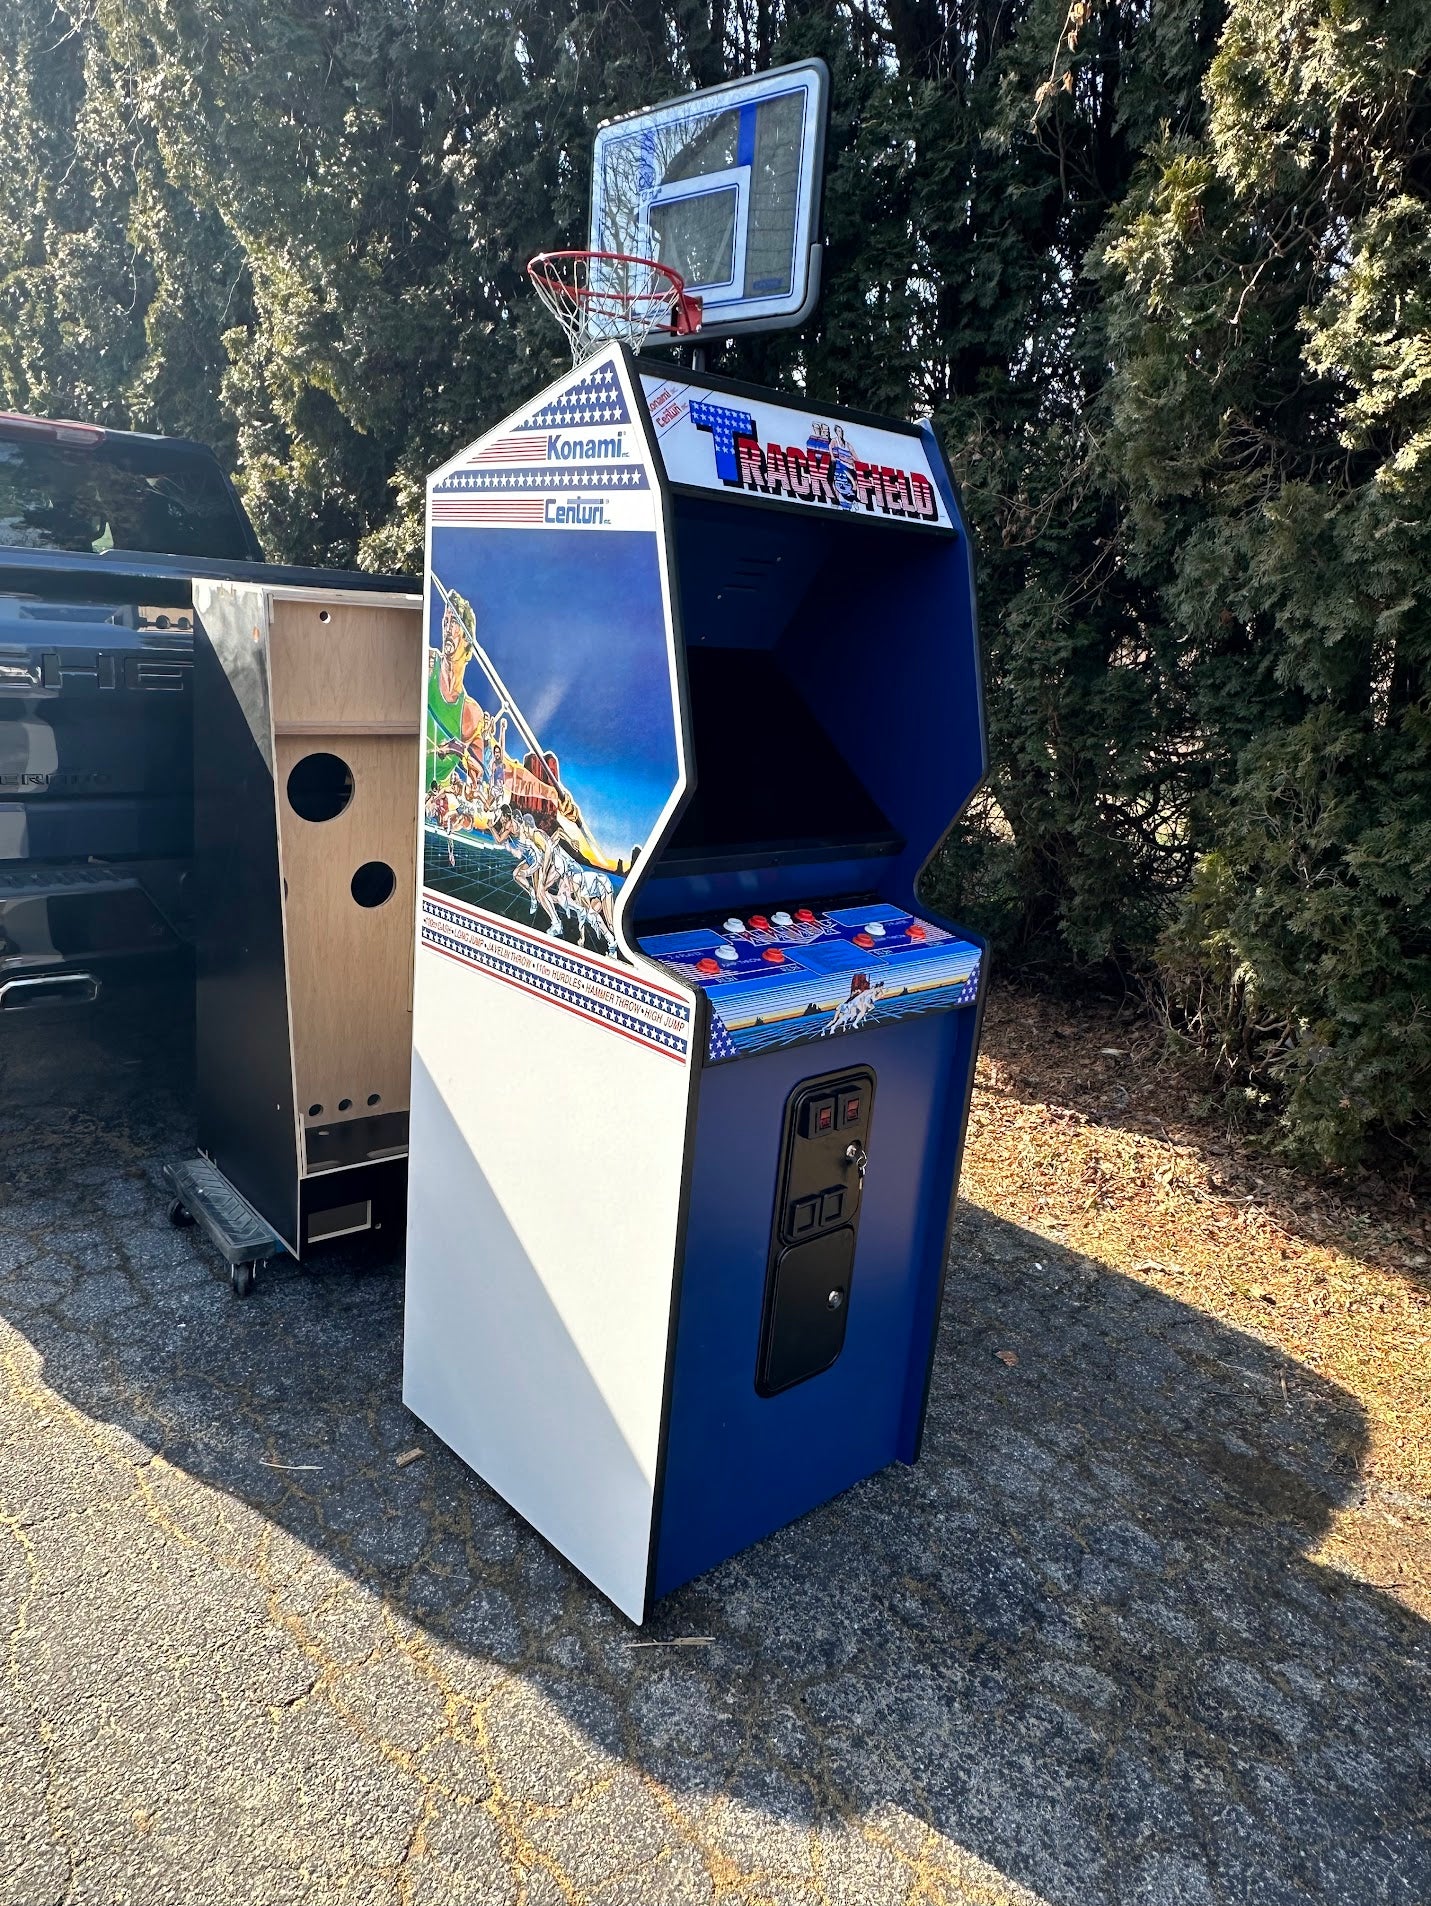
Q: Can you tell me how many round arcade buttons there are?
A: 10